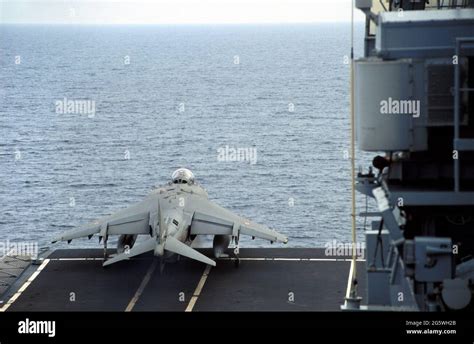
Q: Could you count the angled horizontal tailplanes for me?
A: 2